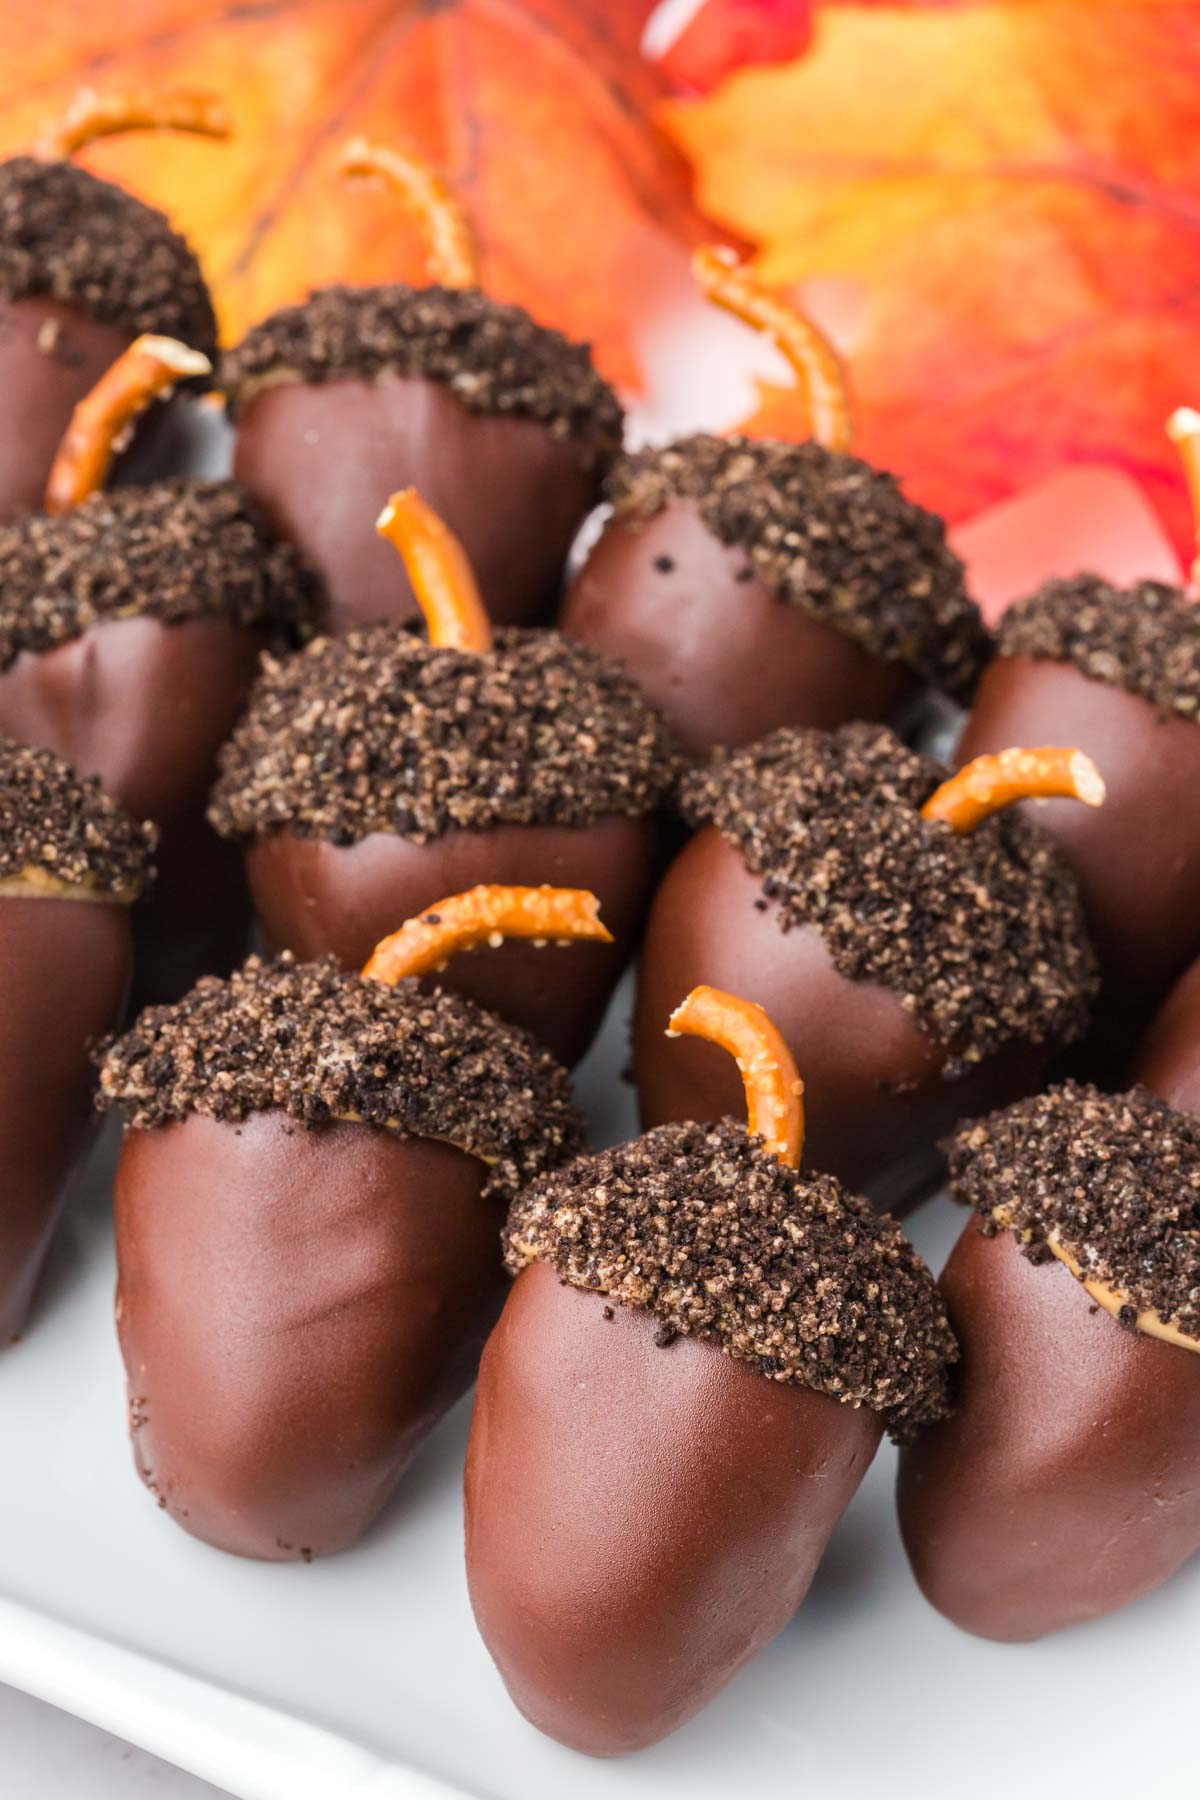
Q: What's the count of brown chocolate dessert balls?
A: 12